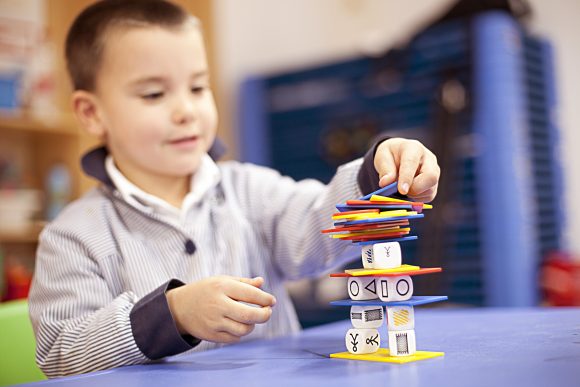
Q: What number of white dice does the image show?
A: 7